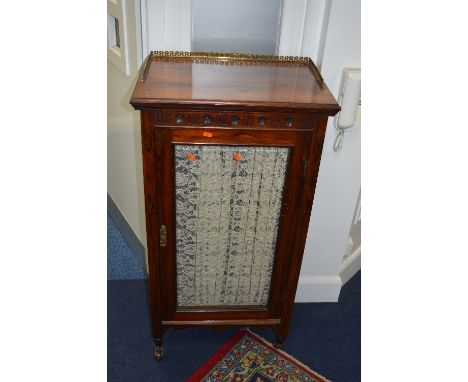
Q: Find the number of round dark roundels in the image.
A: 5